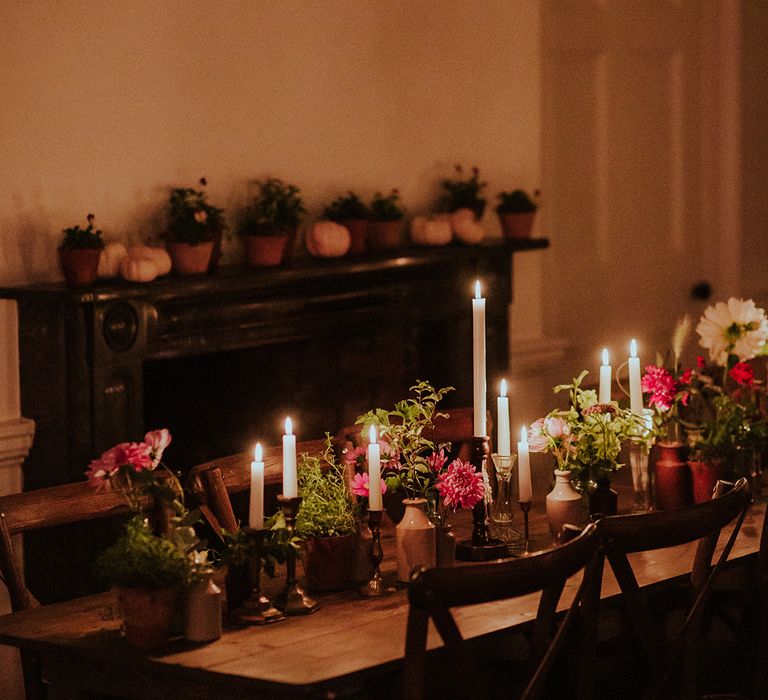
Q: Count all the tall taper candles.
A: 8